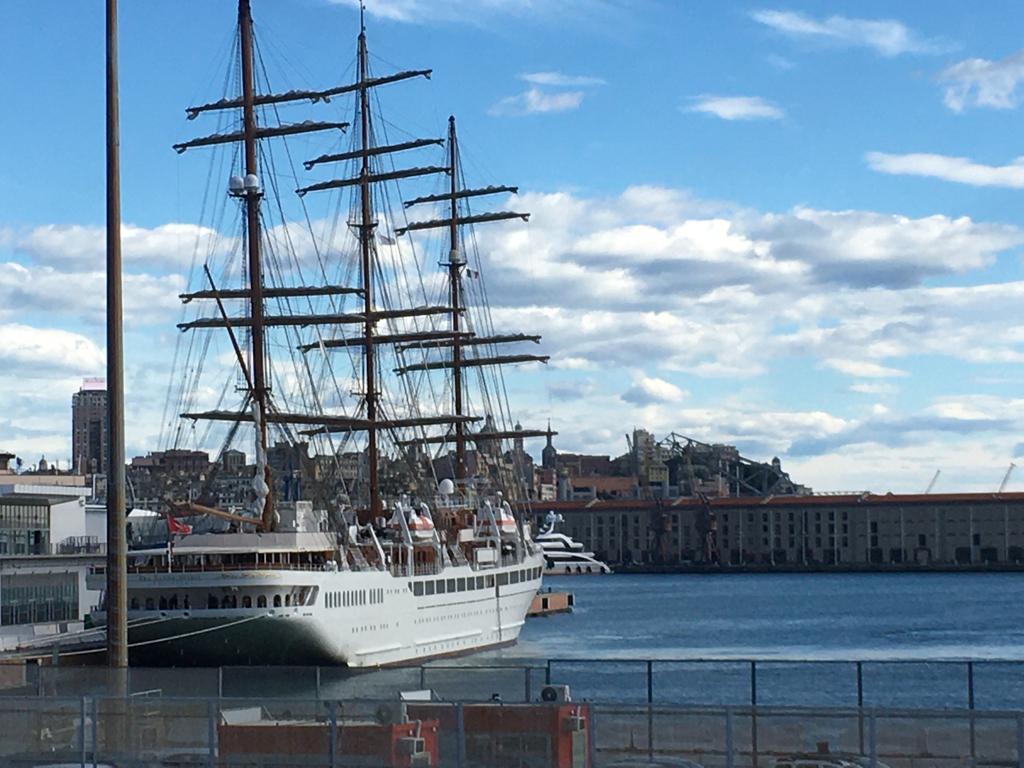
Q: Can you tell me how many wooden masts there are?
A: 3